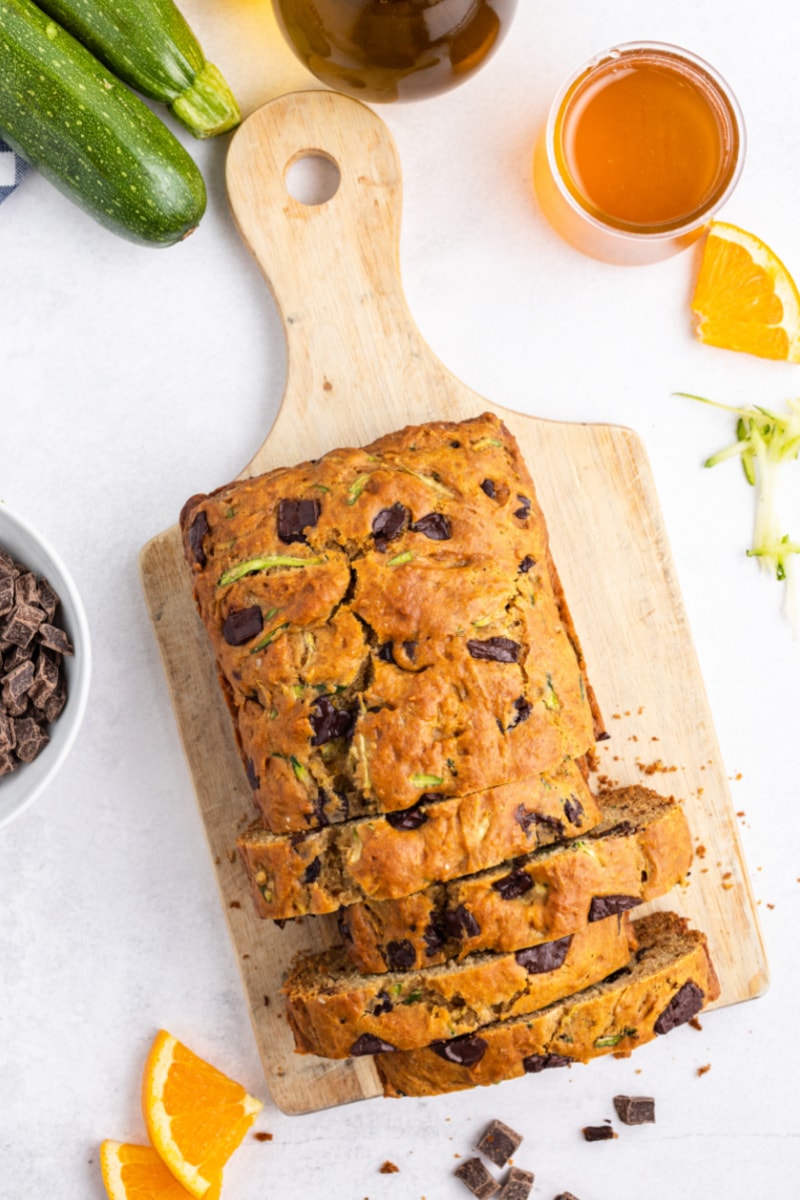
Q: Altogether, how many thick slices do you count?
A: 4